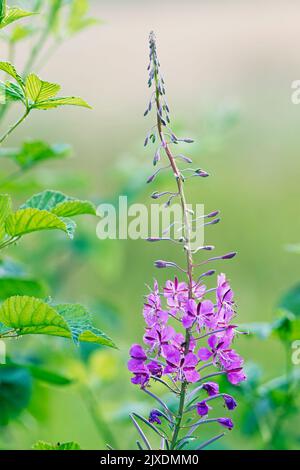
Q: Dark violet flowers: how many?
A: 5